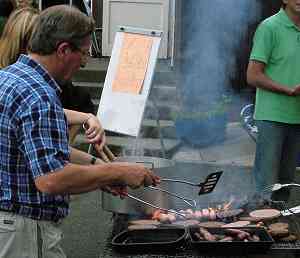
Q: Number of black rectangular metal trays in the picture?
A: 2